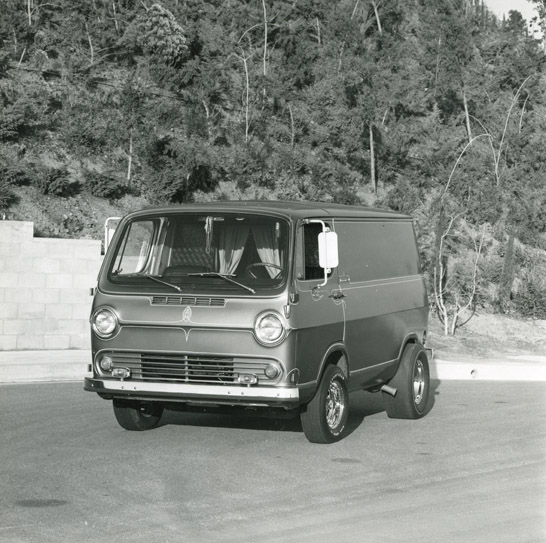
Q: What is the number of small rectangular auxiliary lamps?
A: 2